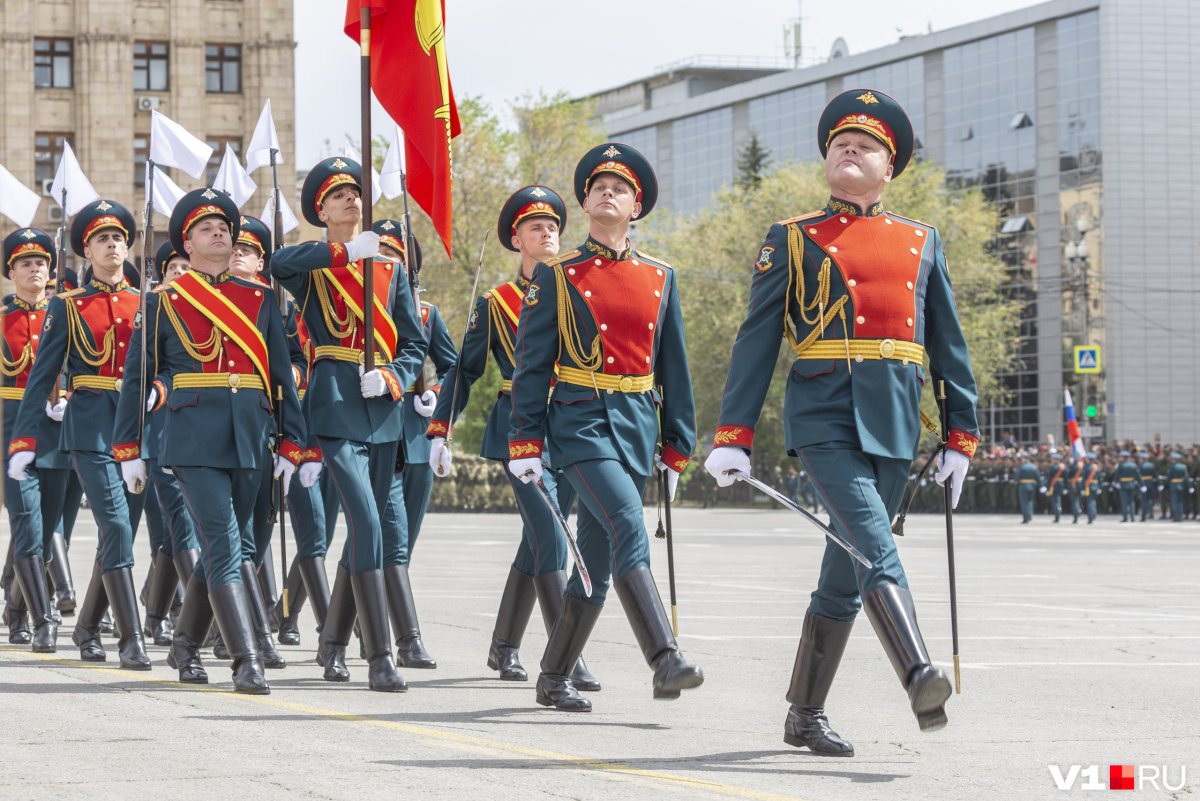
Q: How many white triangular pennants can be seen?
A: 9